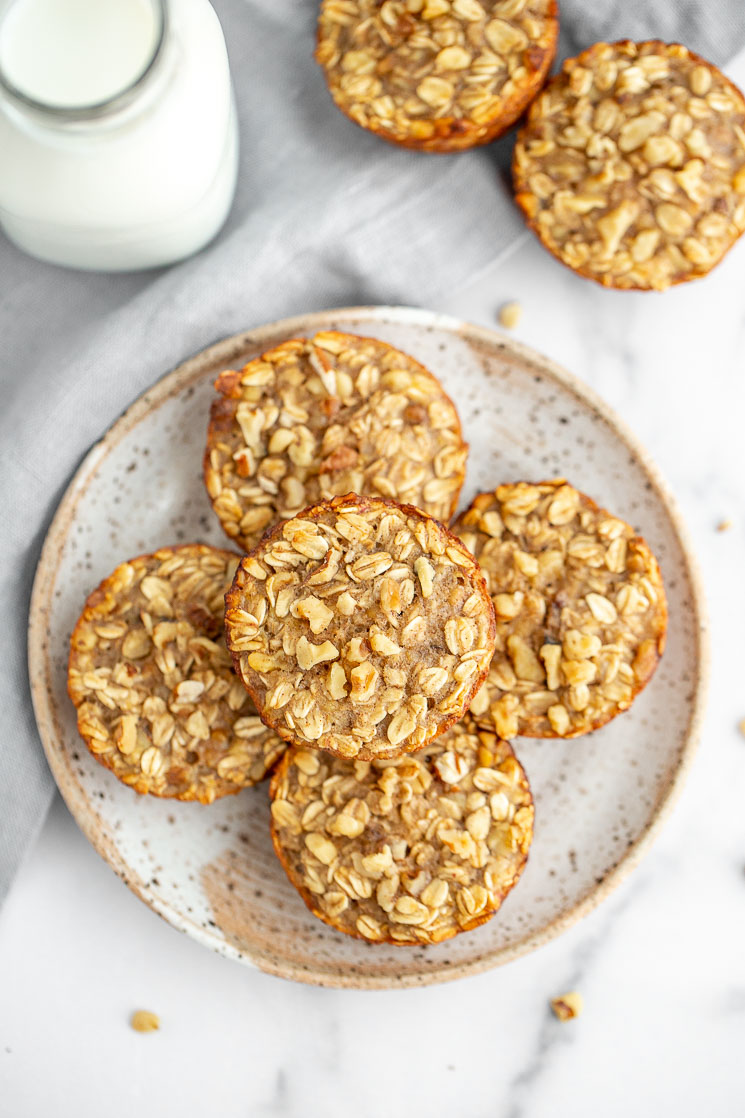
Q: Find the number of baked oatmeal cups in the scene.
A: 7